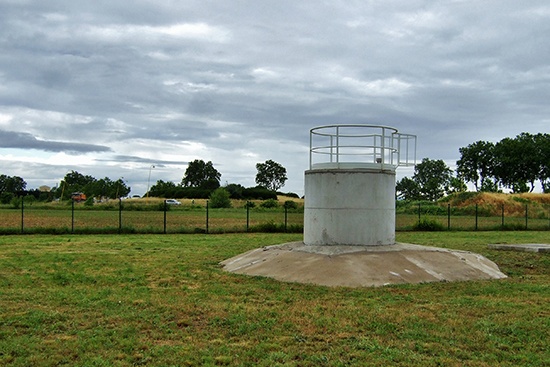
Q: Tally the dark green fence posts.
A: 12